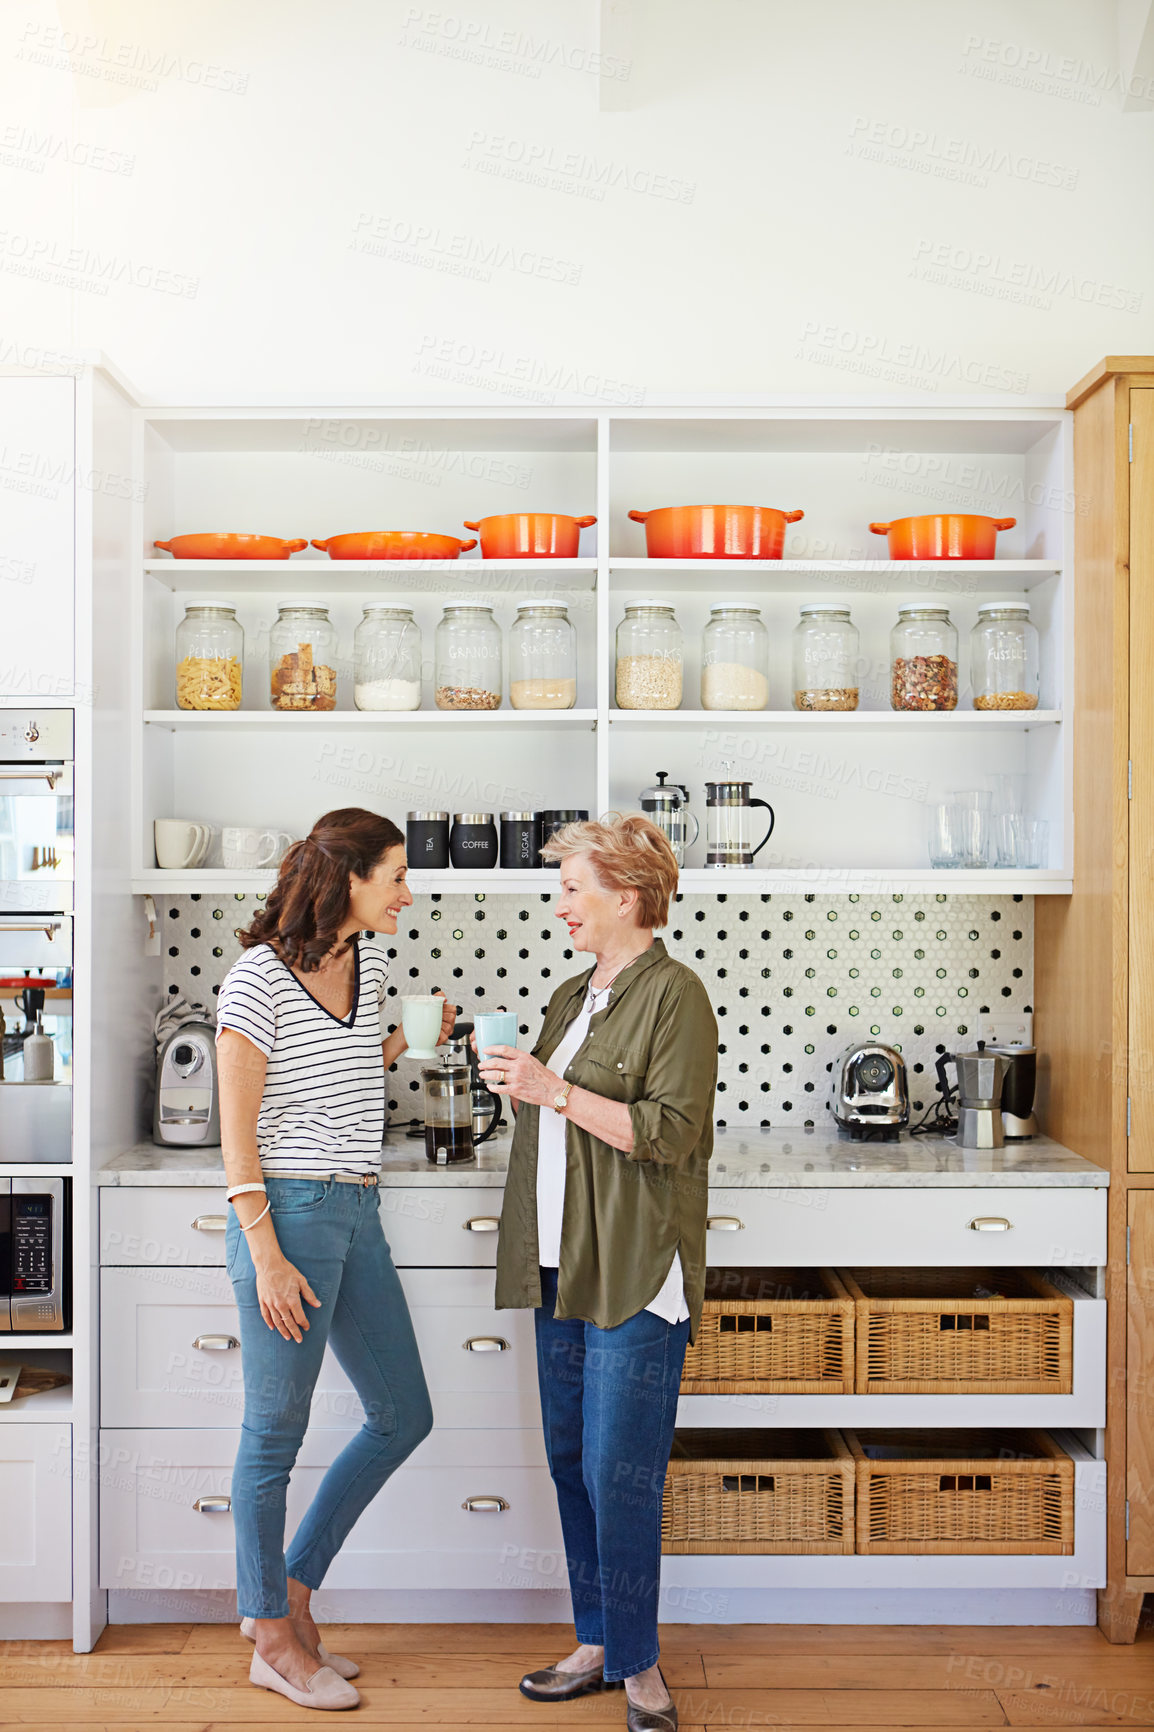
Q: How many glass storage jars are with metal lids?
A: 10